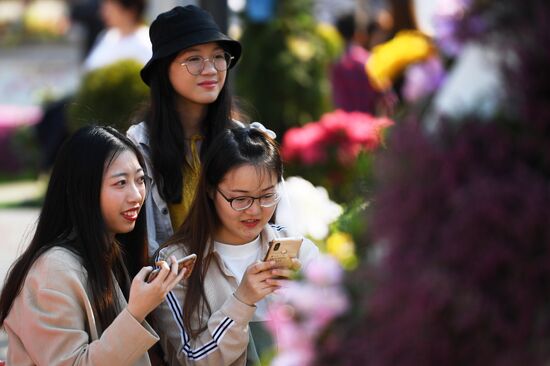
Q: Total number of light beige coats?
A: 2